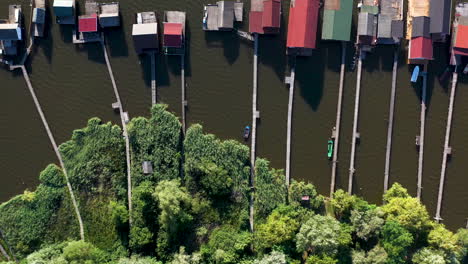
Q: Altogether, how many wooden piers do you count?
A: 11